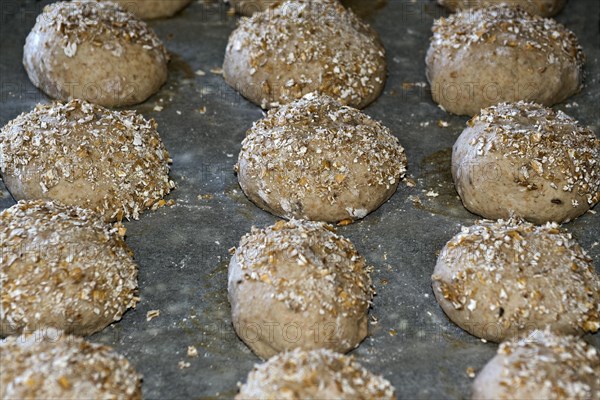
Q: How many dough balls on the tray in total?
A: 15